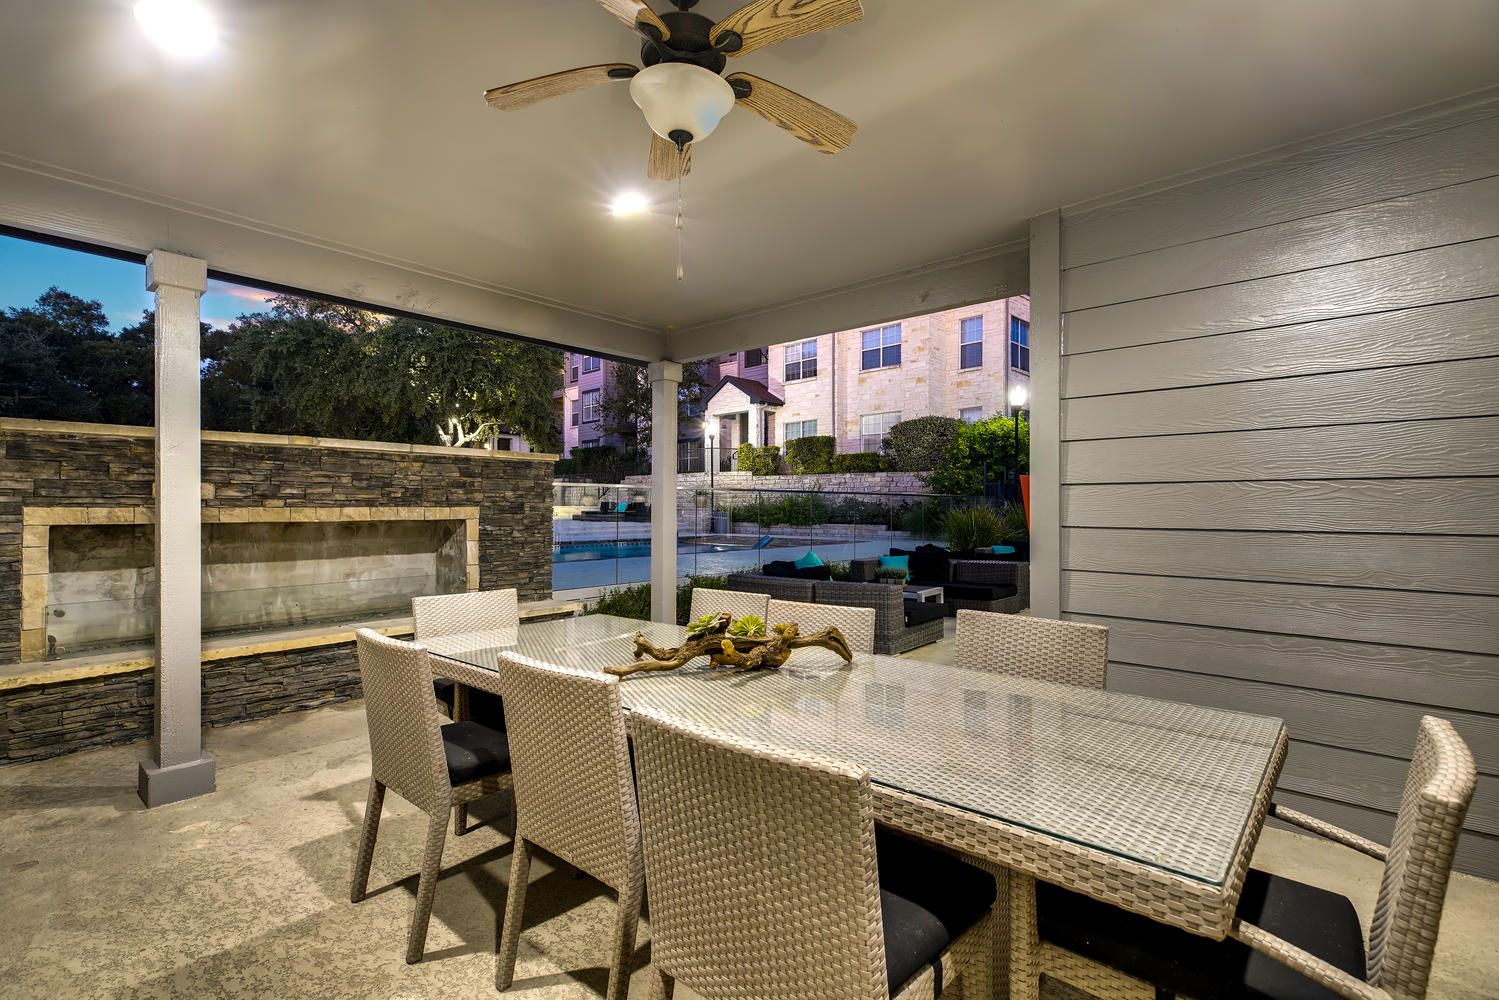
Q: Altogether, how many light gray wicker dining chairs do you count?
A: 8